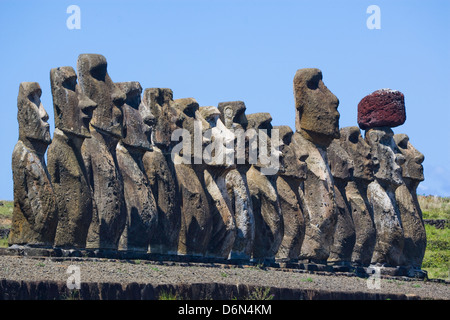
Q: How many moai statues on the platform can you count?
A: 15